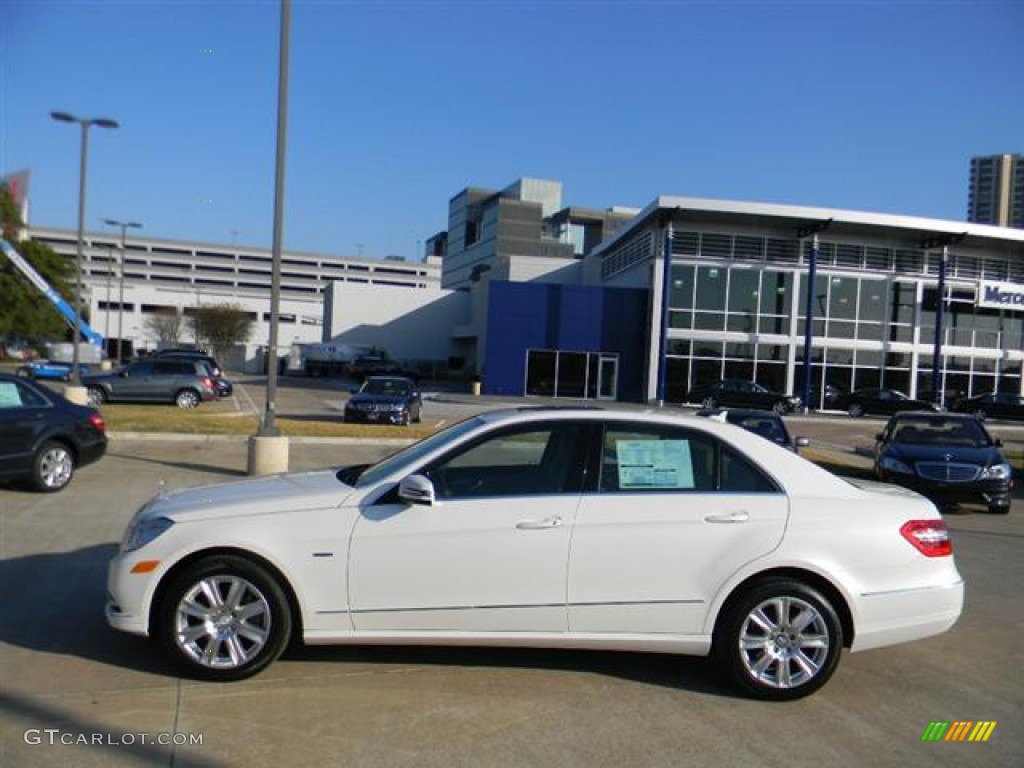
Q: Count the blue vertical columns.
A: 3